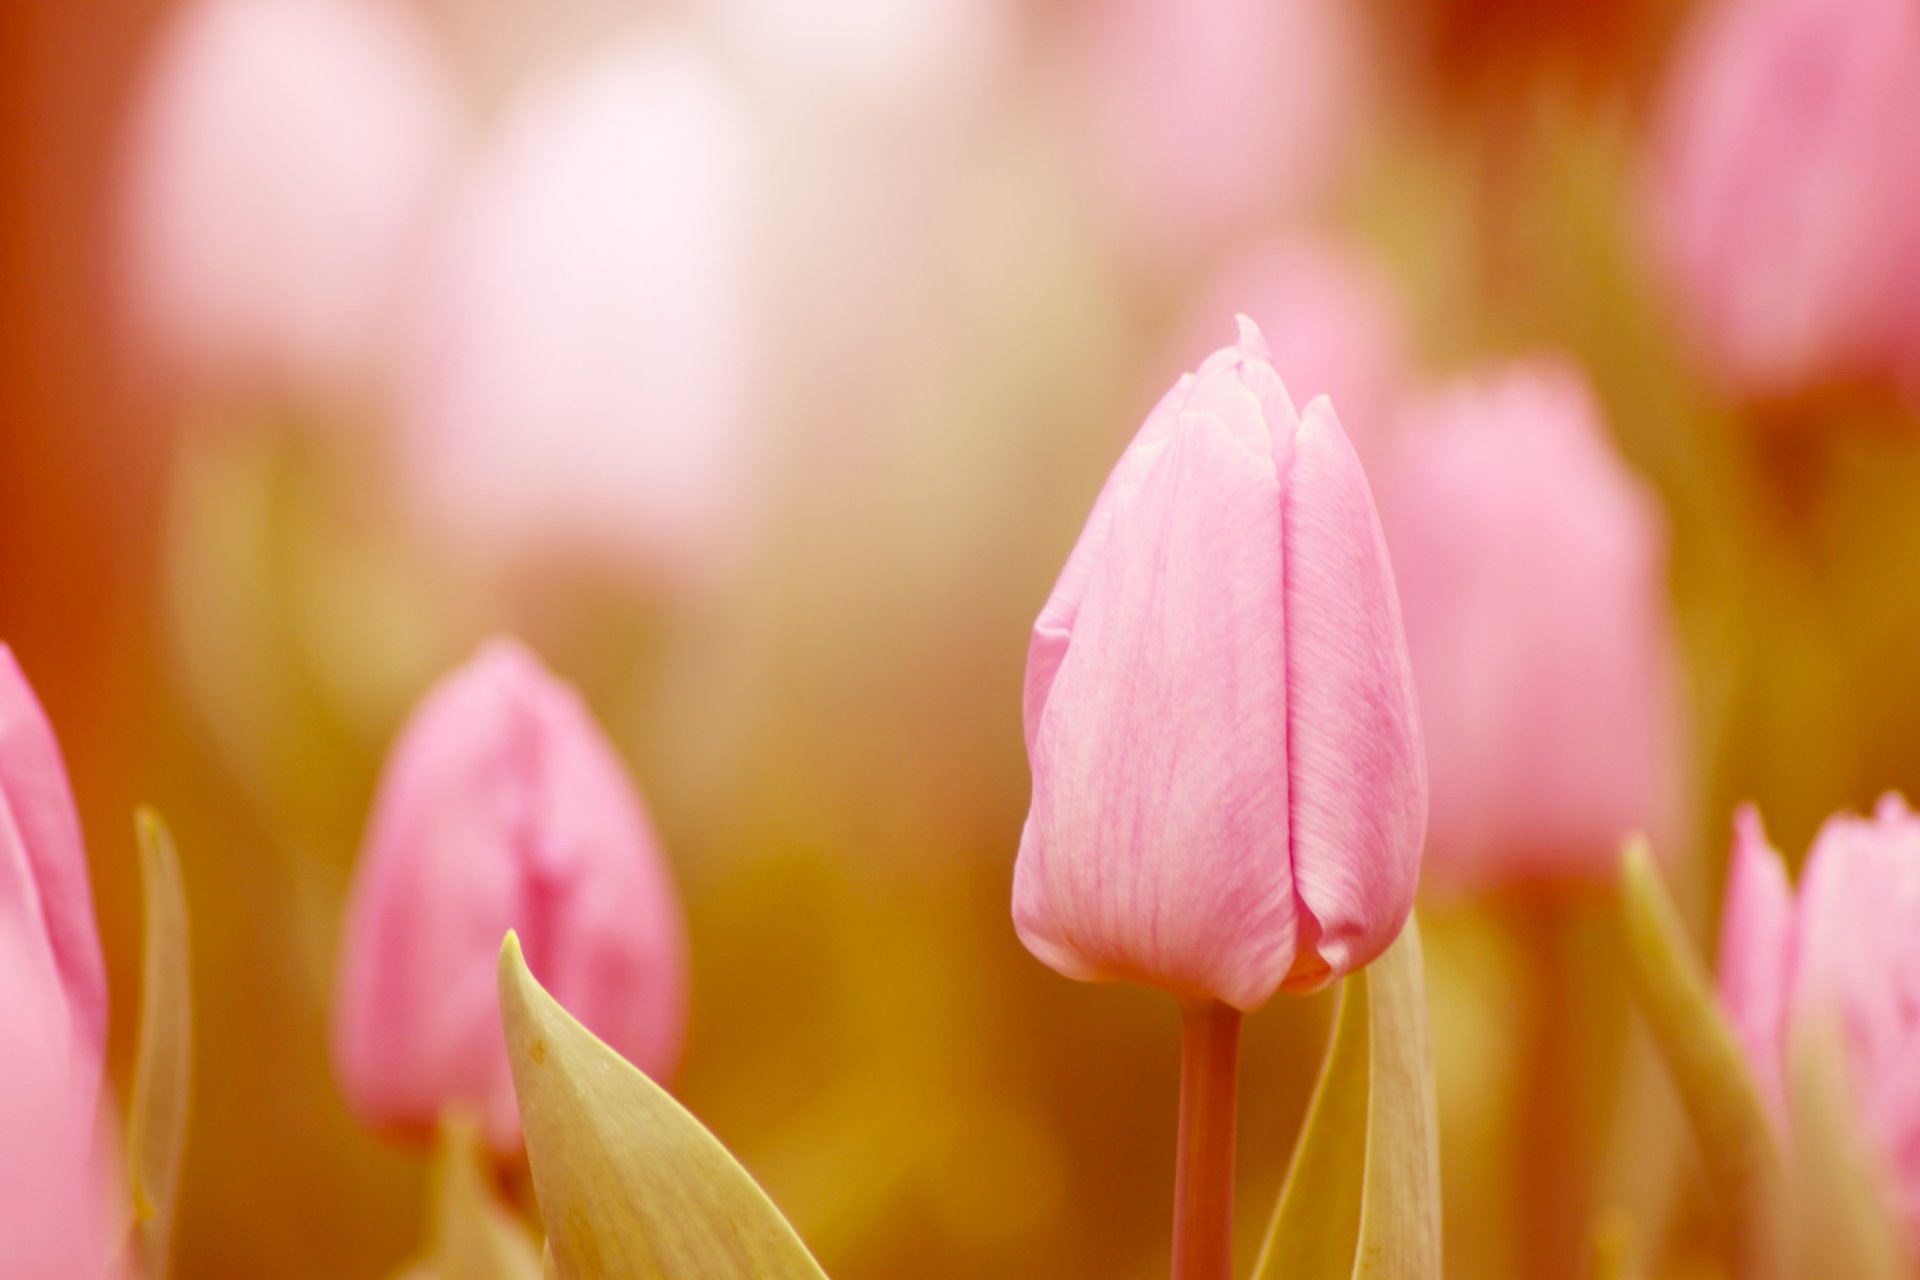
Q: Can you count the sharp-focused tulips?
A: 1